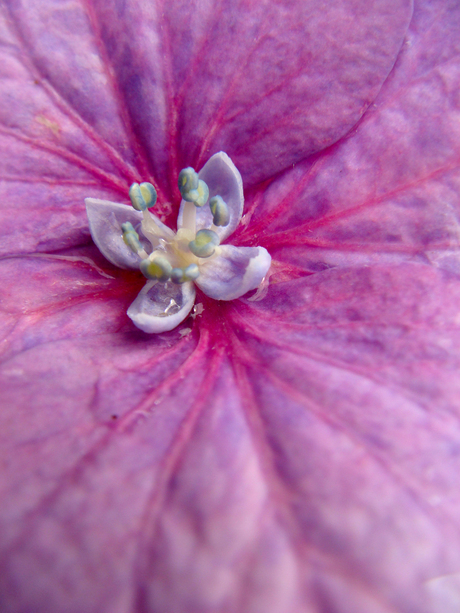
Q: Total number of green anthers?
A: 8